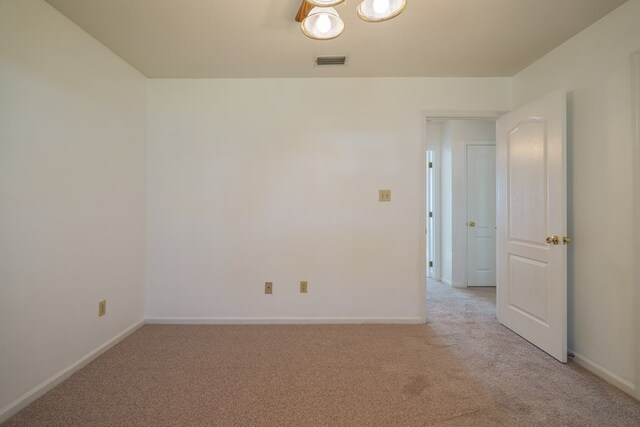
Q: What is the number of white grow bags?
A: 0